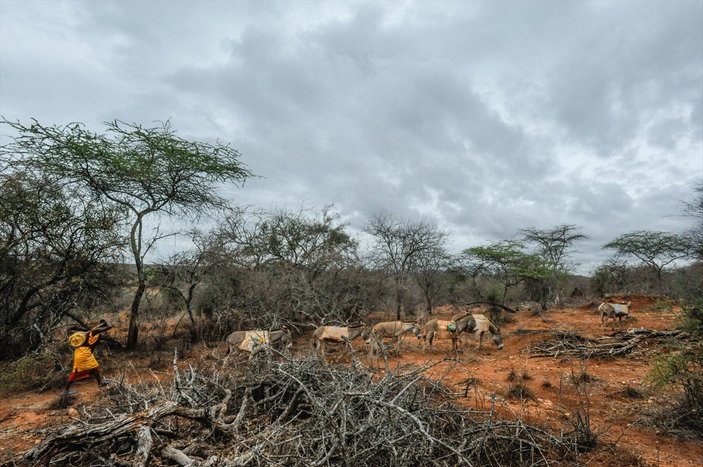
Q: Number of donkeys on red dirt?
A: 6